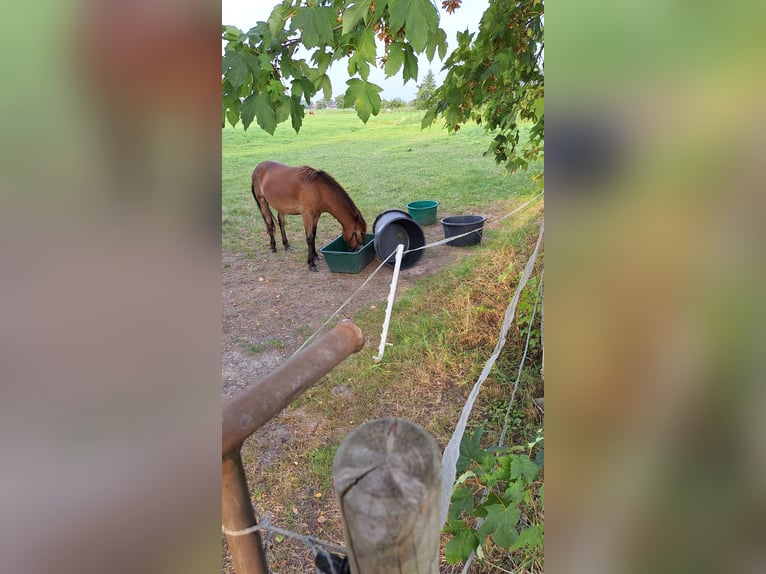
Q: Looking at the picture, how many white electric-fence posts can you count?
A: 1